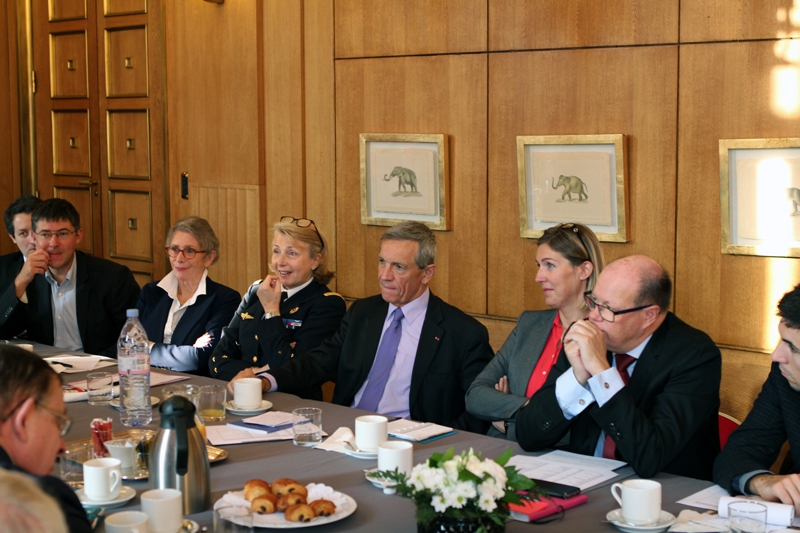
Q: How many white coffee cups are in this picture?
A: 7